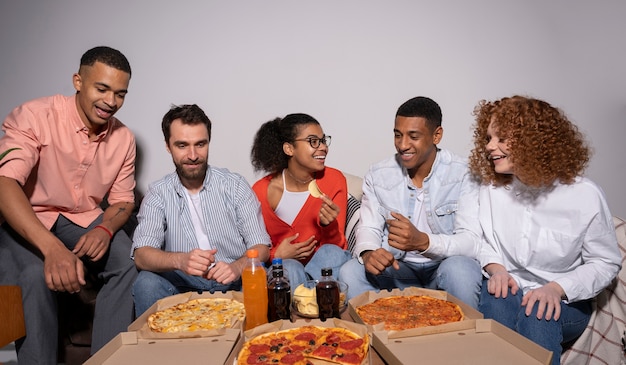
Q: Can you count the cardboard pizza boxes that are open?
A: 3